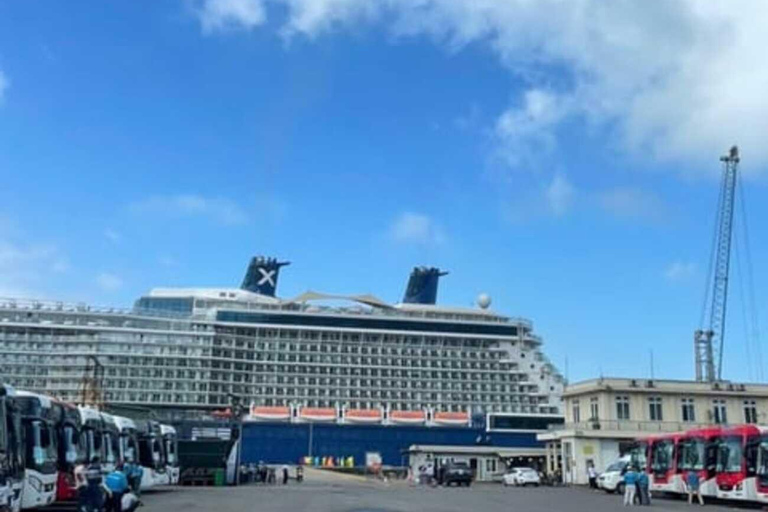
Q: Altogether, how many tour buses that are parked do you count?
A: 13